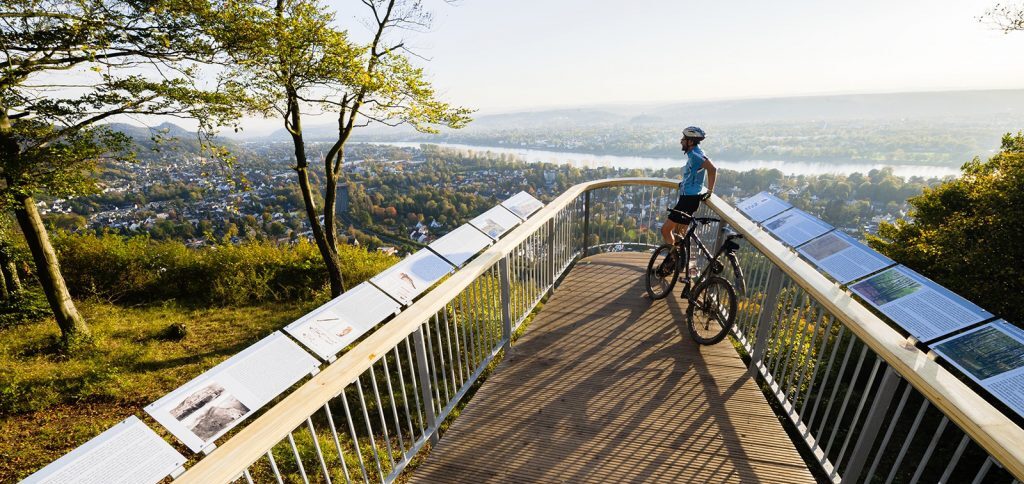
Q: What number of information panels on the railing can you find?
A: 12